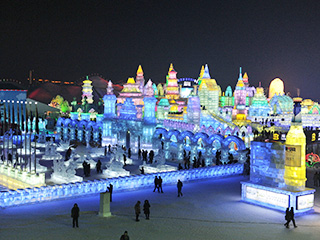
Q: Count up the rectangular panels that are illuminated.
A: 2